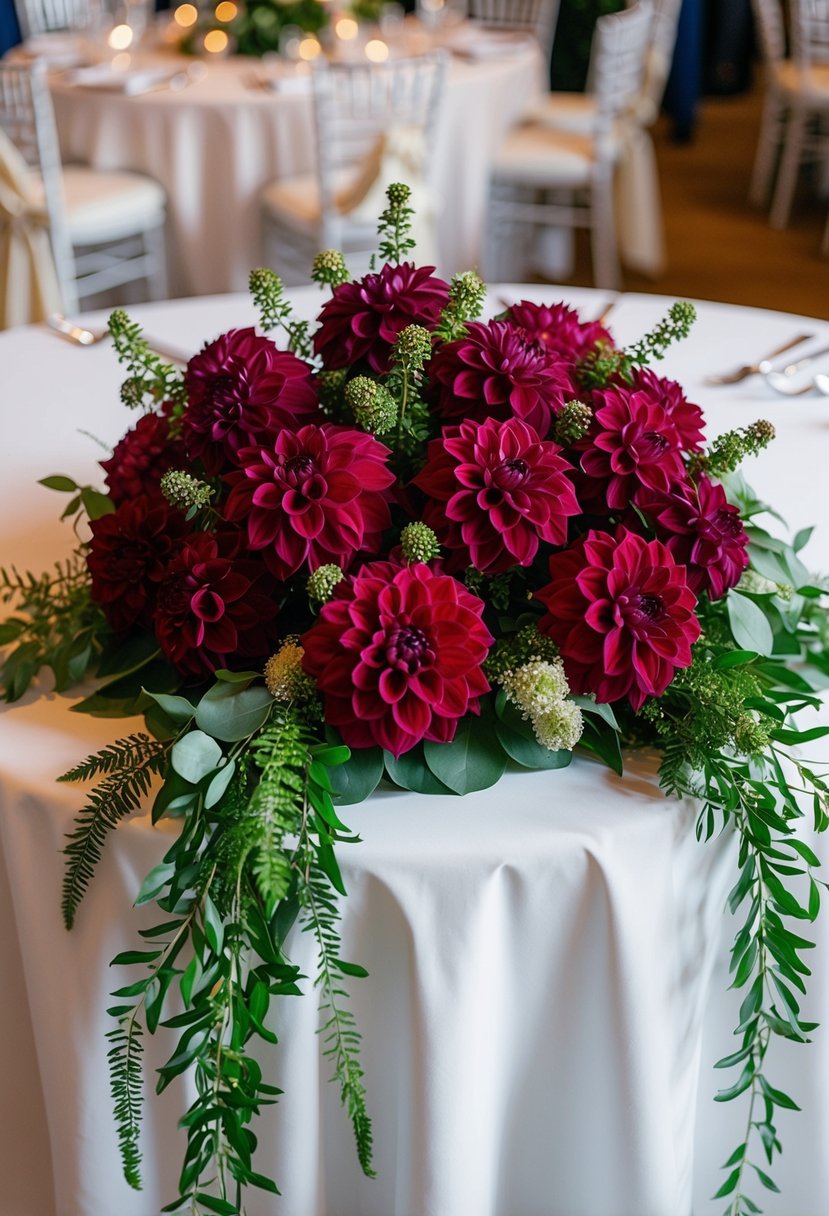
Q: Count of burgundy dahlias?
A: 14